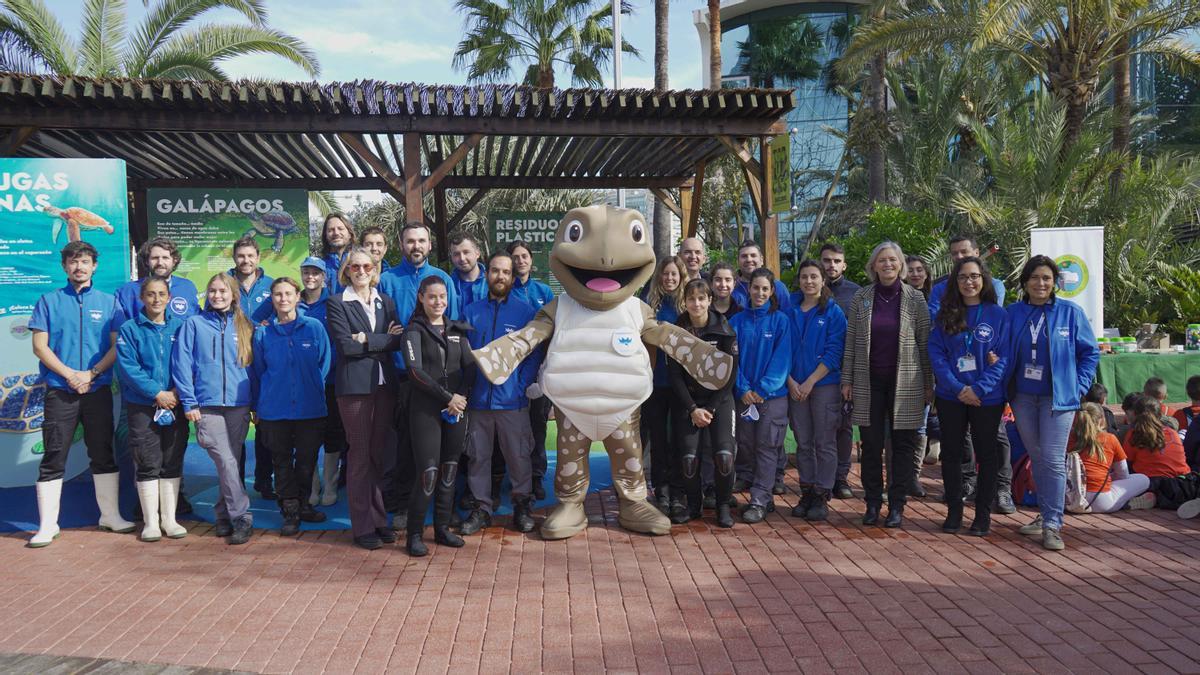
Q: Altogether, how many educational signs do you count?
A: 3